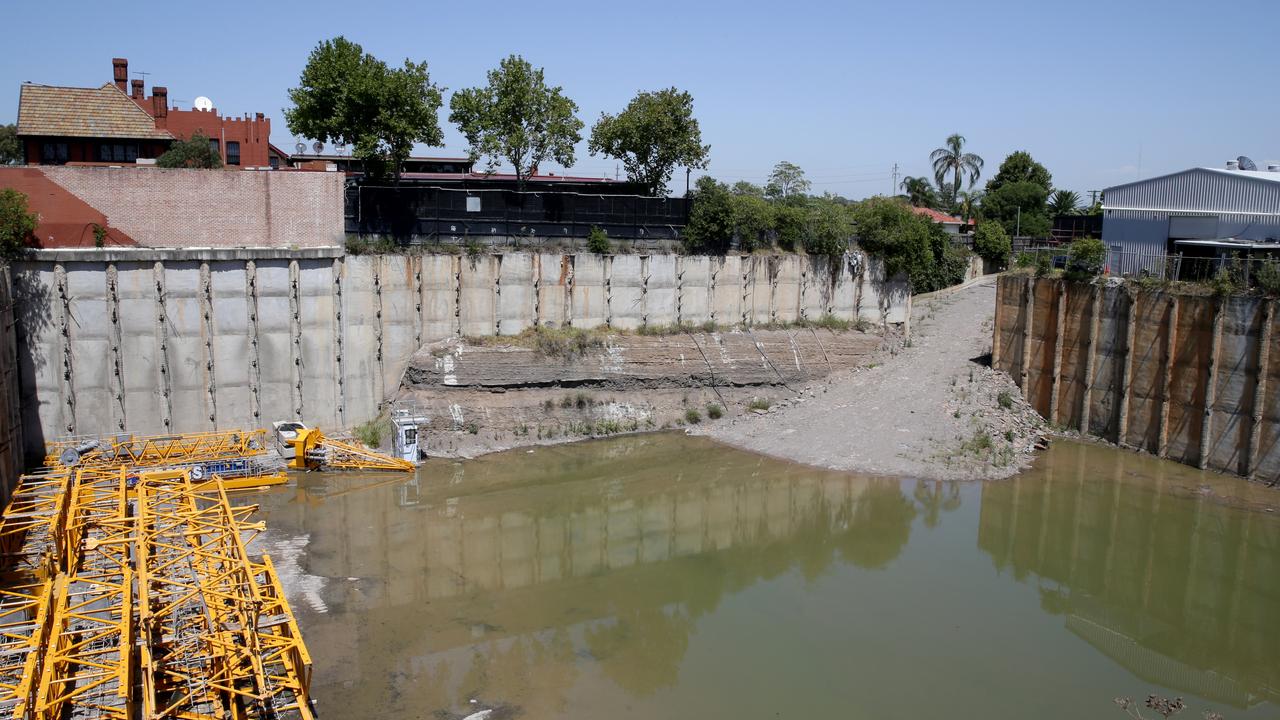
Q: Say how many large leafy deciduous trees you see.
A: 3